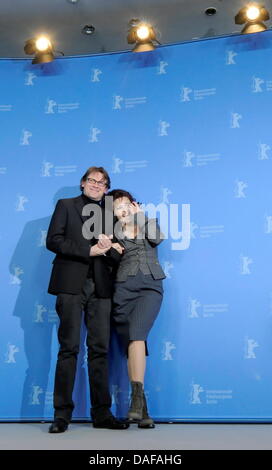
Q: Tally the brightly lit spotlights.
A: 3